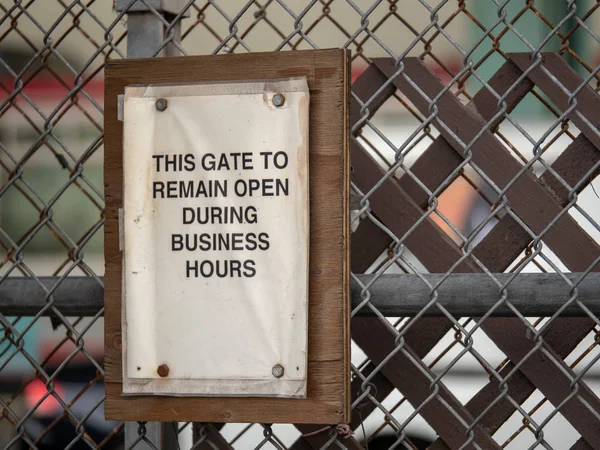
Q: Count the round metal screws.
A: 4